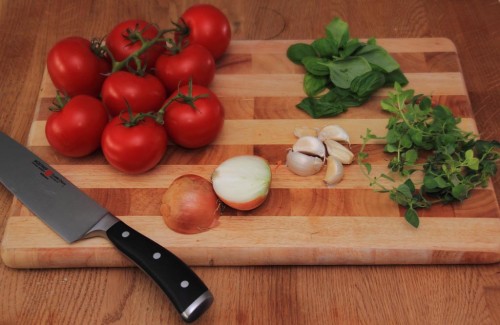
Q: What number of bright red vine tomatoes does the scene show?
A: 8